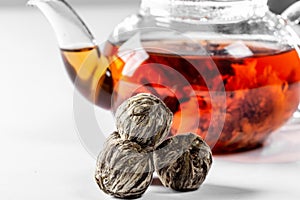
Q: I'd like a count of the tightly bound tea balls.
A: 3